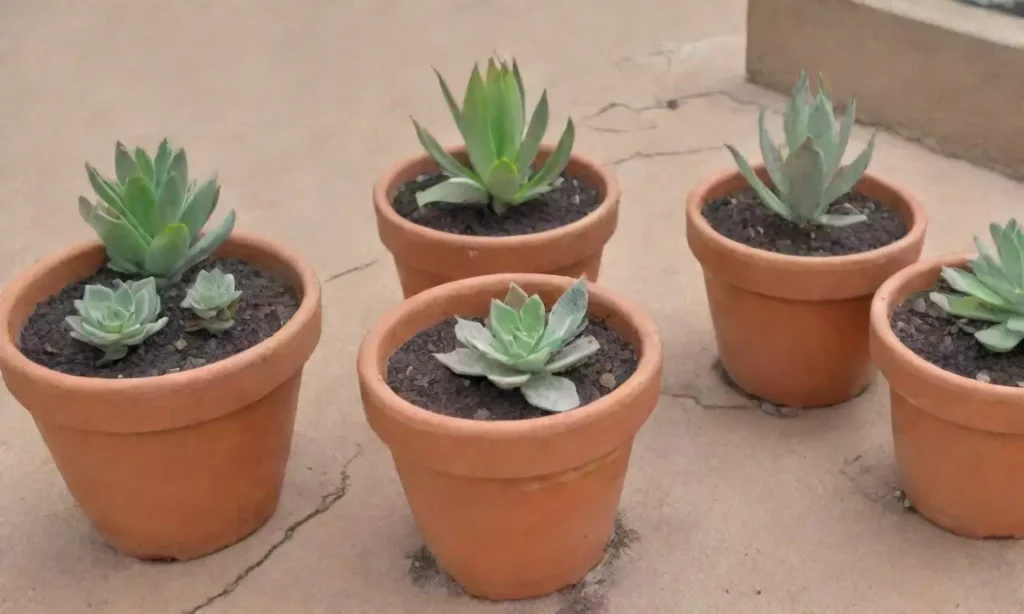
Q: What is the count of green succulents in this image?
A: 7